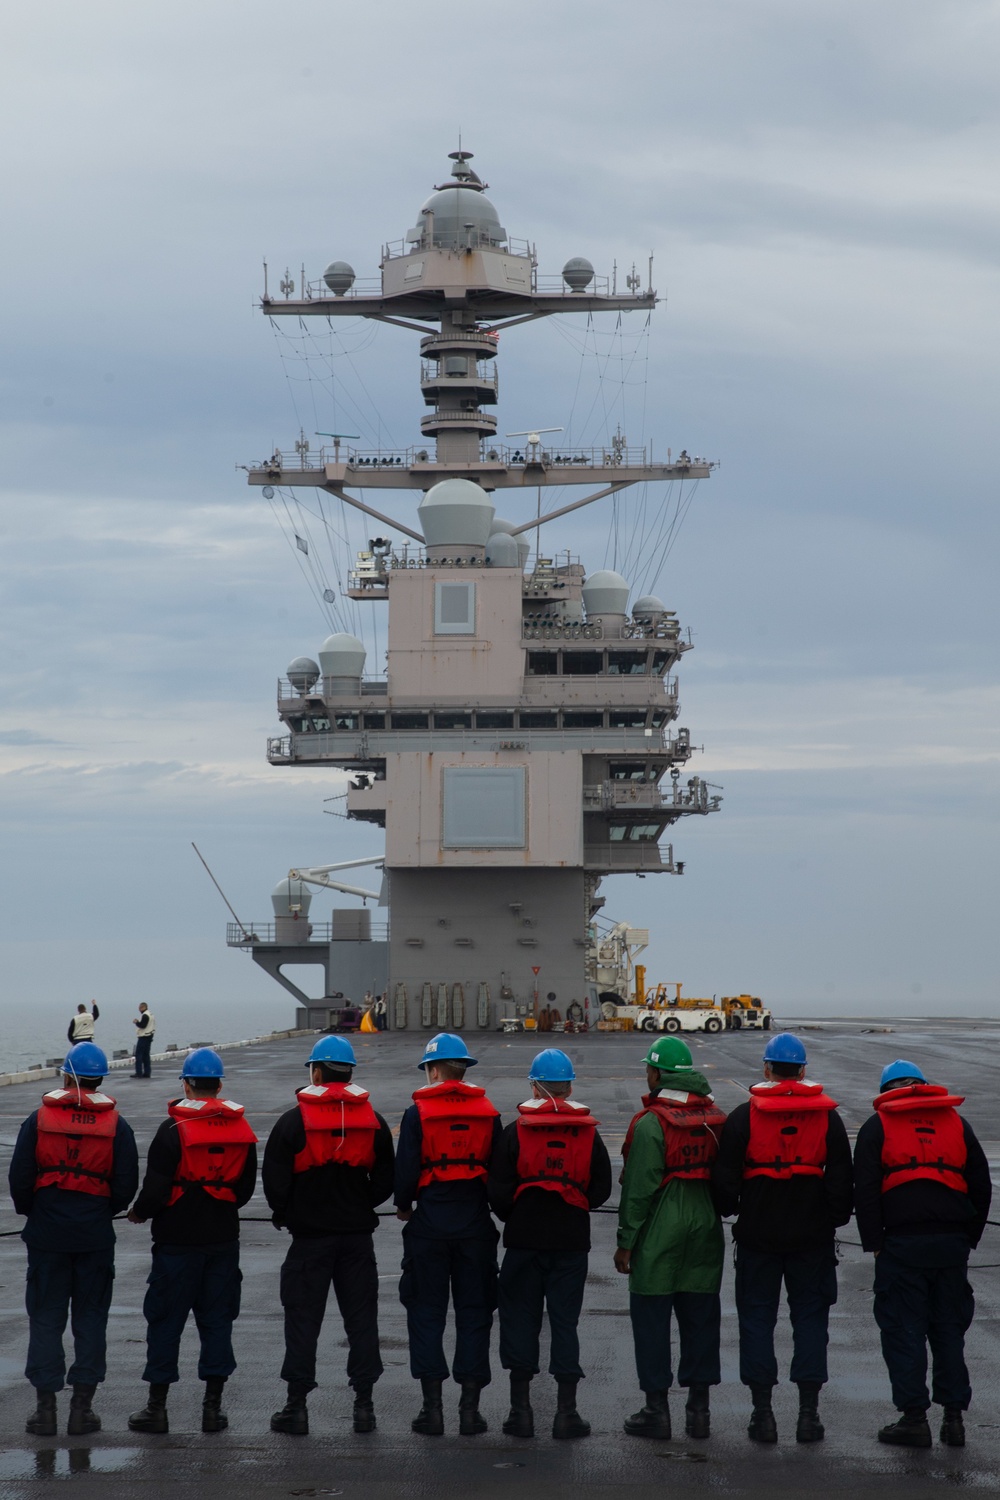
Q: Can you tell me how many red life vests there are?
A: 8